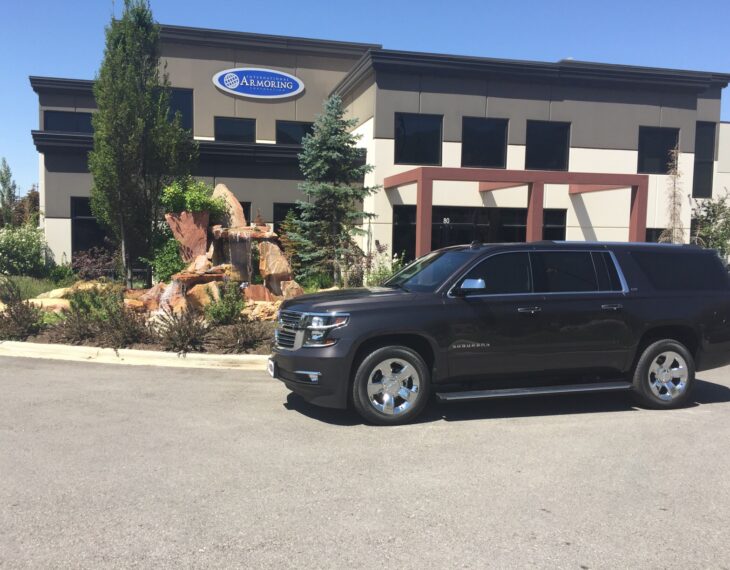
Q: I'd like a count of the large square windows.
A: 4